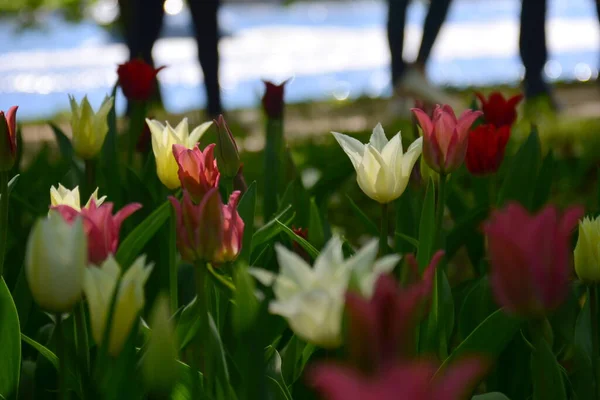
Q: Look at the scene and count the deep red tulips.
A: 4